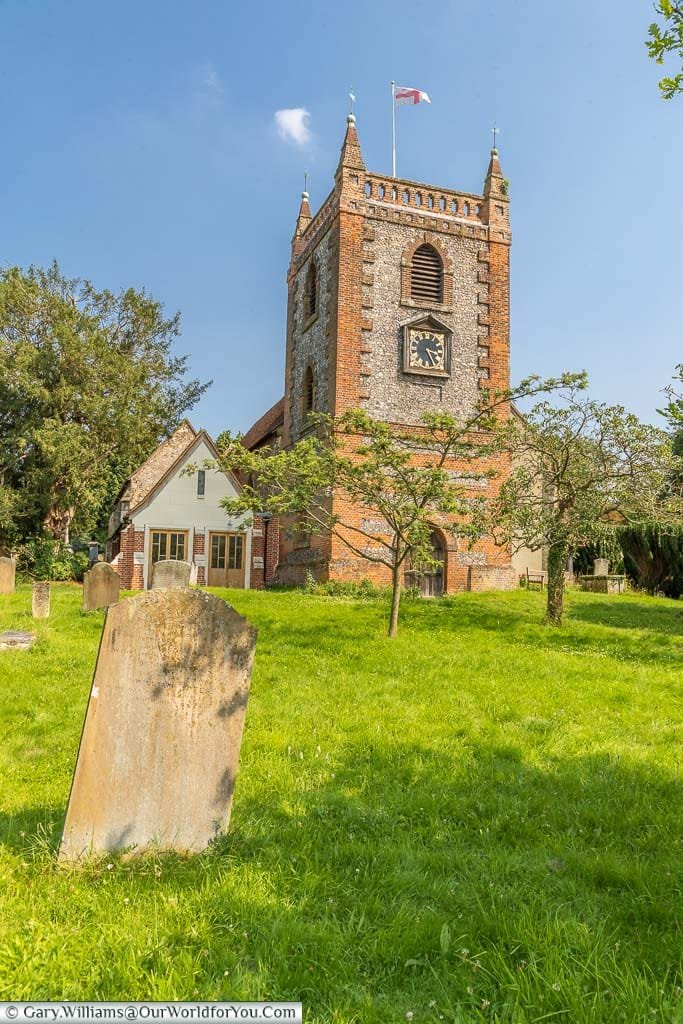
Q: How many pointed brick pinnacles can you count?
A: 3